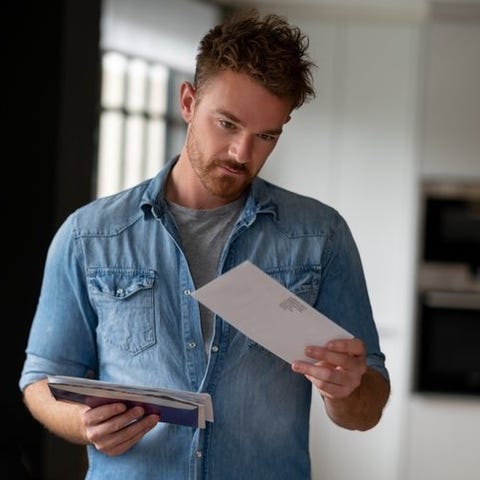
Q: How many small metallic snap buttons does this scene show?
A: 5